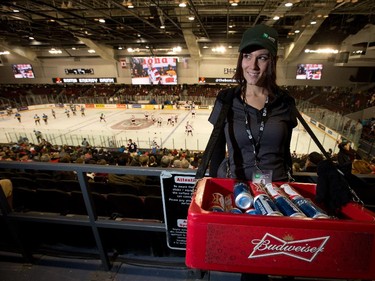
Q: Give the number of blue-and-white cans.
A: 4